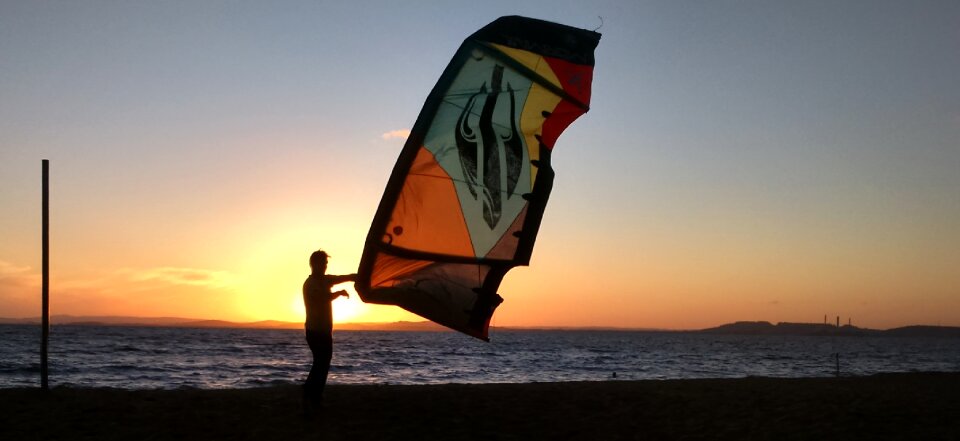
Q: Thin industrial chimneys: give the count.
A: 3